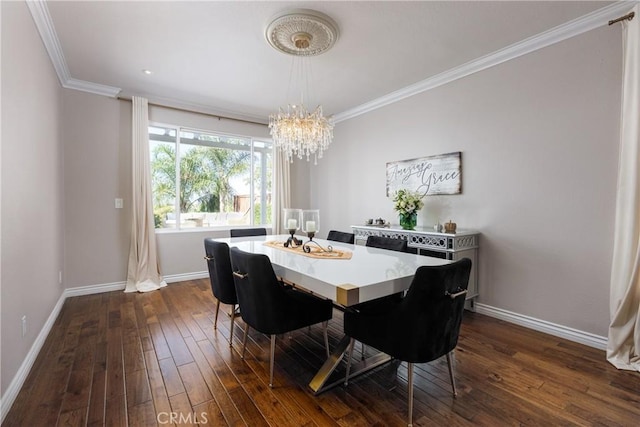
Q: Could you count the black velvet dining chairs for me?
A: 6